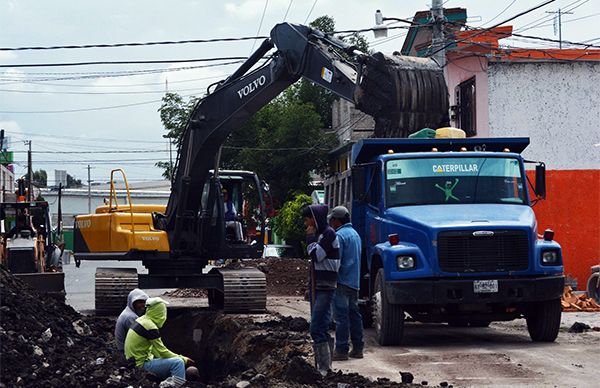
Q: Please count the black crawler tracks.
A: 2